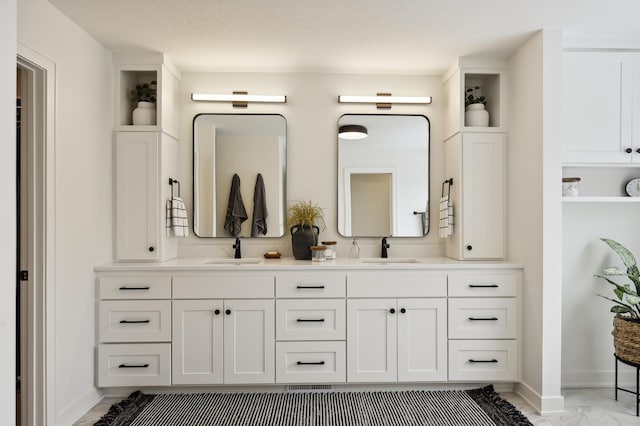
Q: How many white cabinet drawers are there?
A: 9